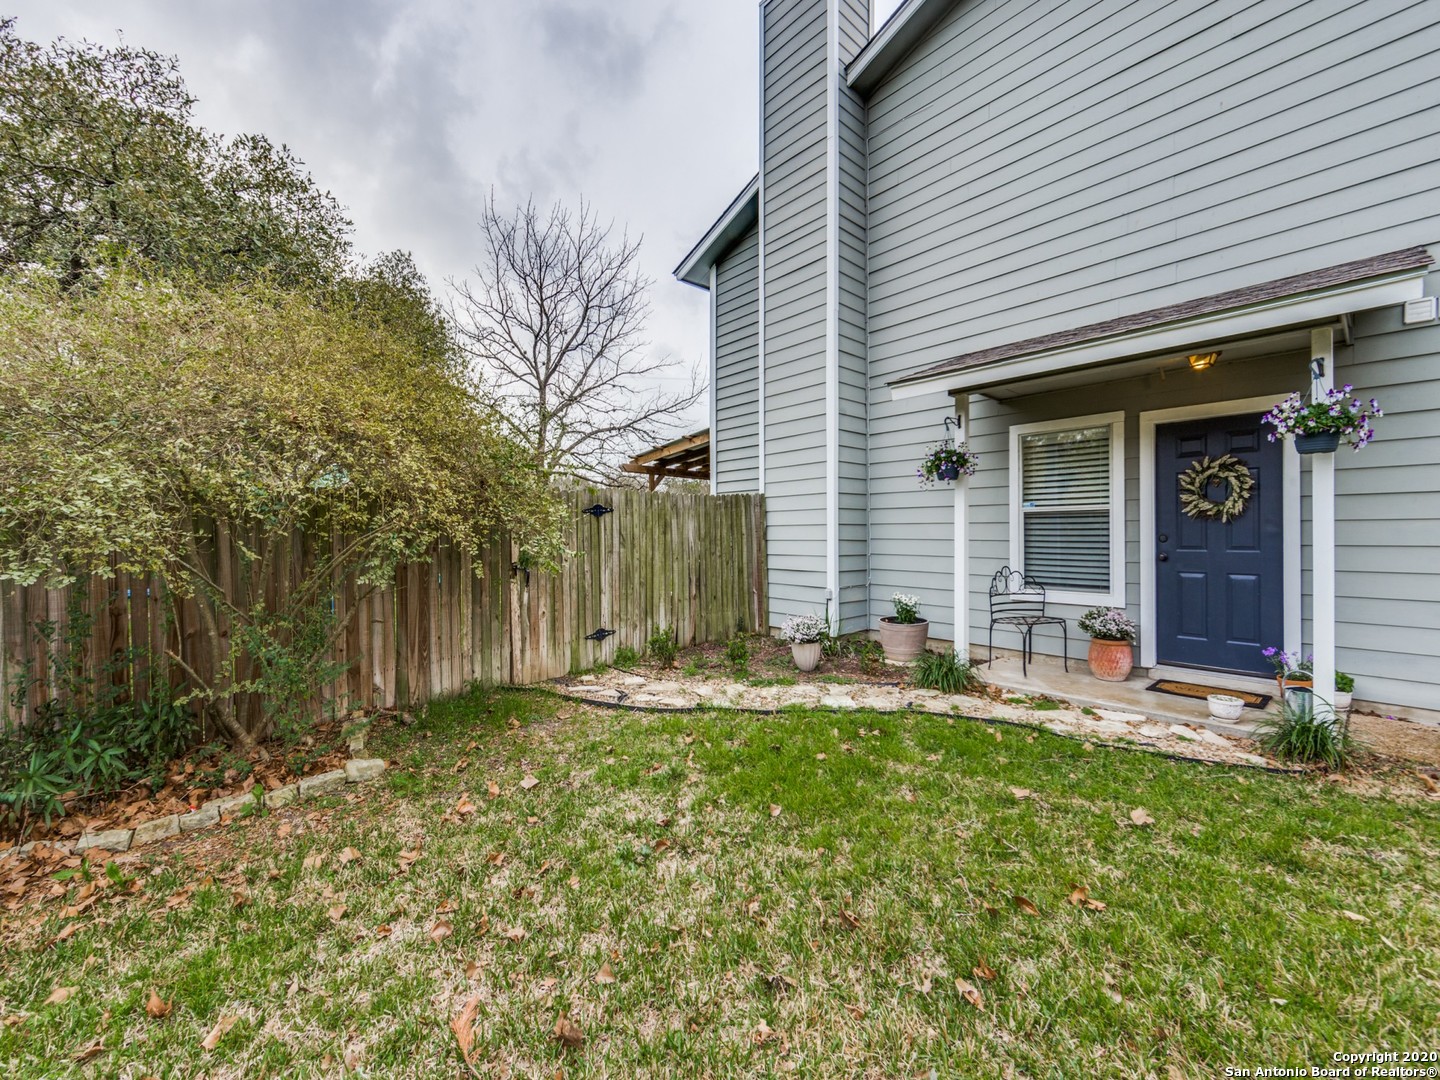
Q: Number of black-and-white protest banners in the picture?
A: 0